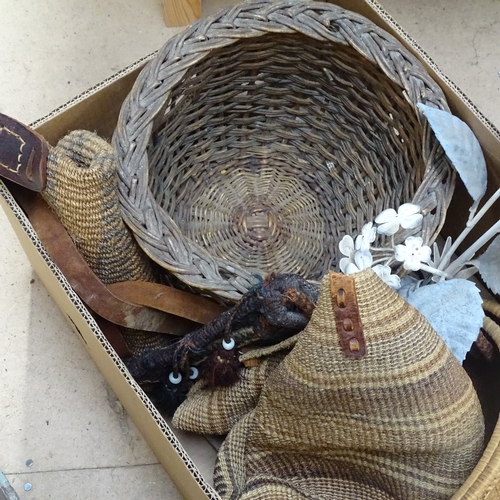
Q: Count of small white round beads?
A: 3